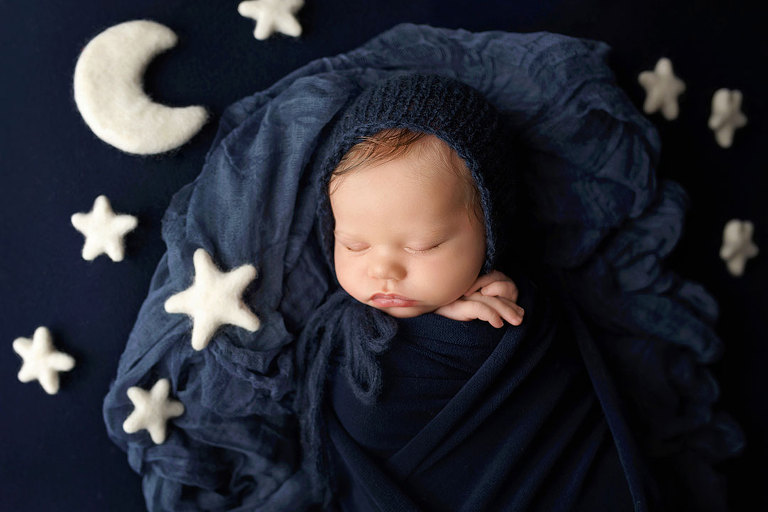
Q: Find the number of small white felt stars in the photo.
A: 8